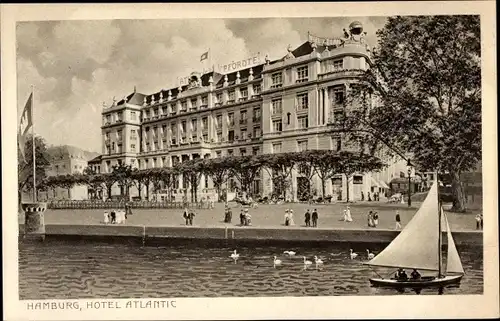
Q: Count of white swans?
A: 7